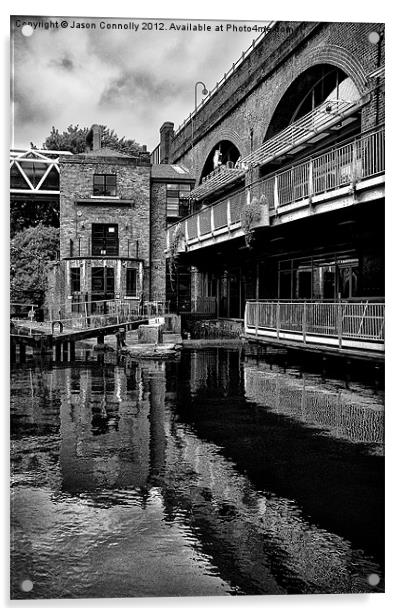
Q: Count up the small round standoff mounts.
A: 4